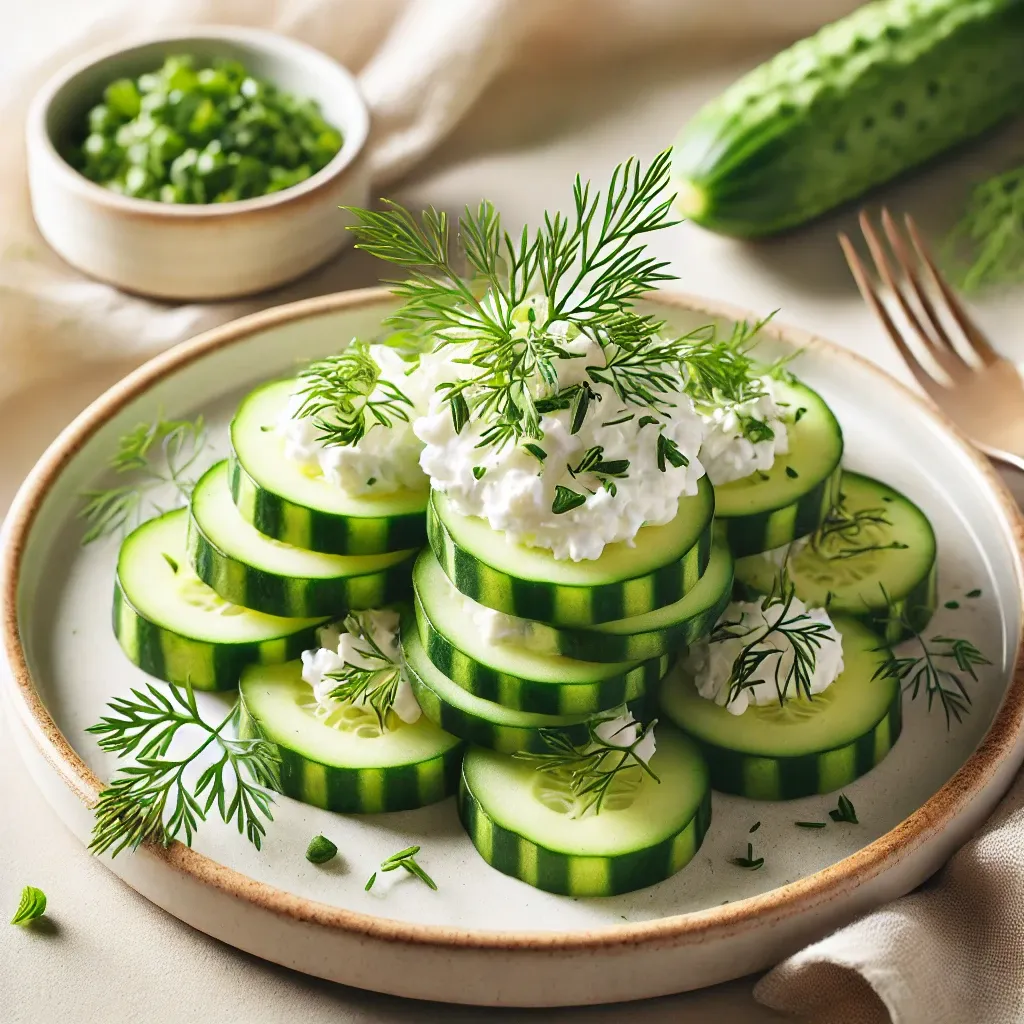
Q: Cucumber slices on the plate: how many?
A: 12